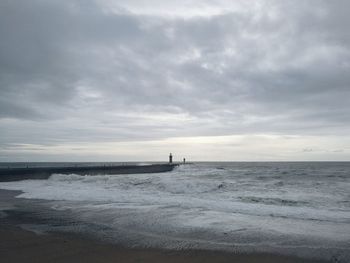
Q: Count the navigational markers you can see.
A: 2